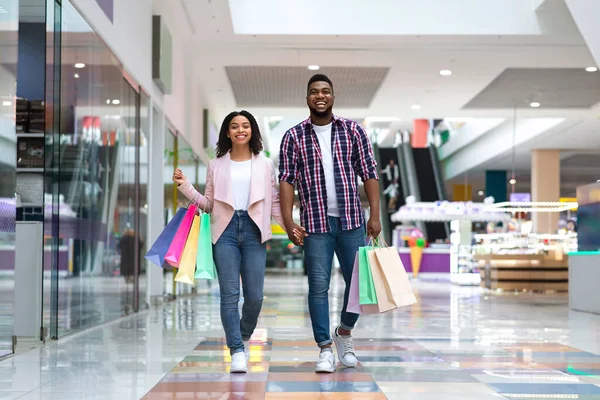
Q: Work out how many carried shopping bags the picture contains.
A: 7